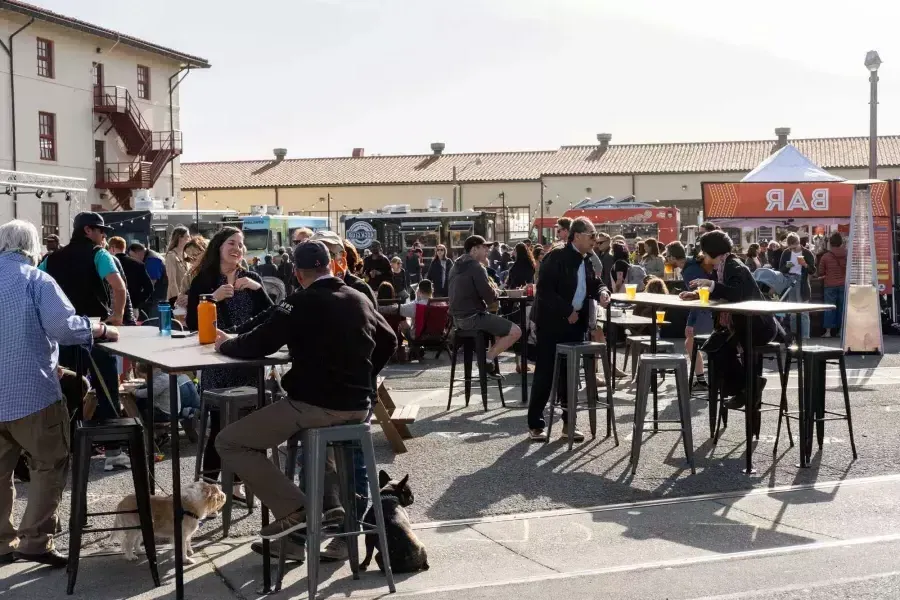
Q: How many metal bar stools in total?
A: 11